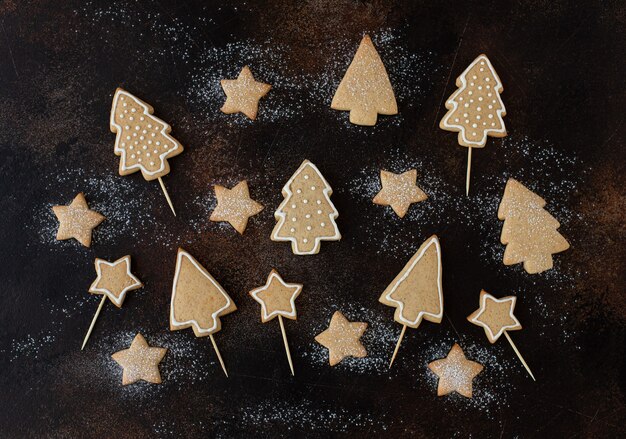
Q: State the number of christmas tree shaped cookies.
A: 7